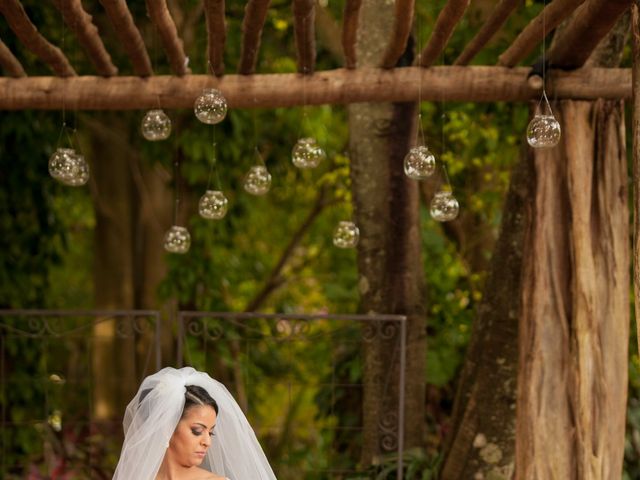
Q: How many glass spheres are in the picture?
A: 12